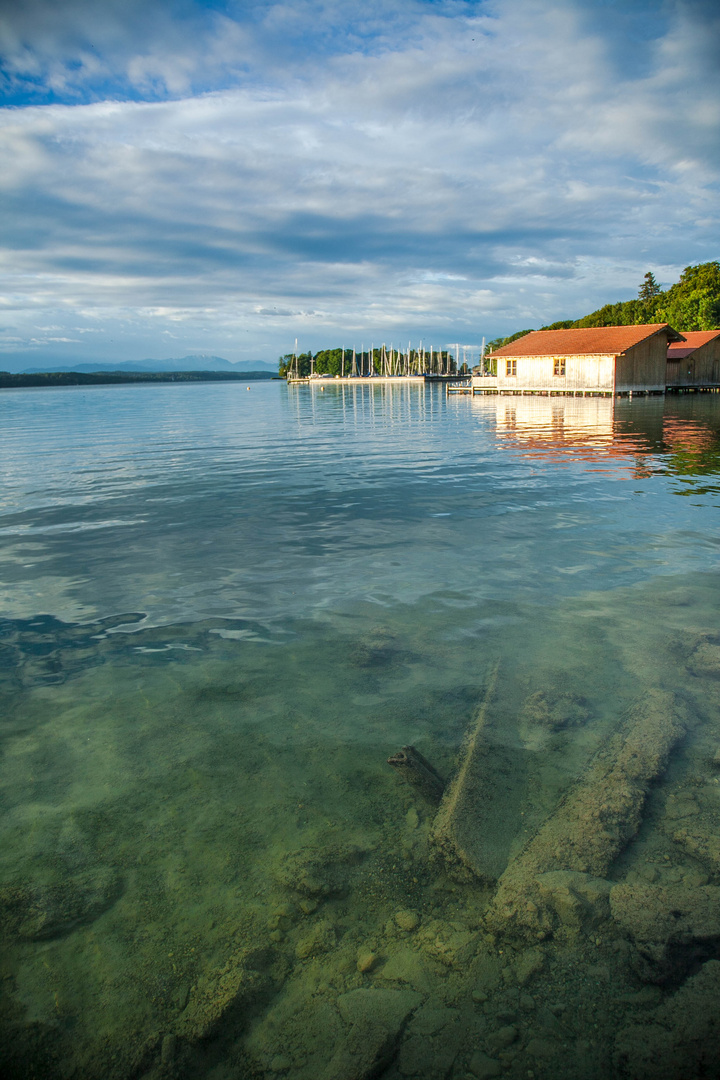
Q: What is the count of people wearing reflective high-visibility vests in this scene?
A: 0